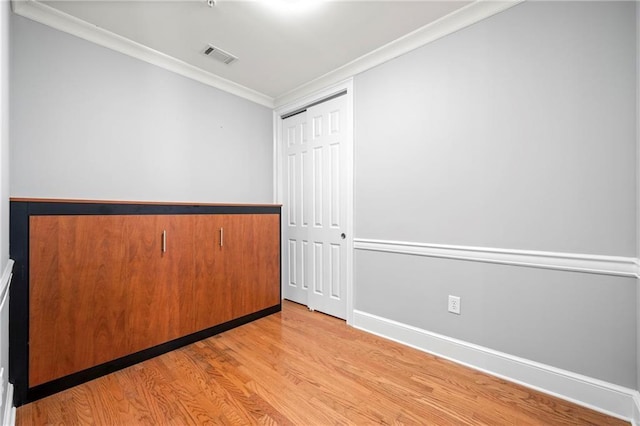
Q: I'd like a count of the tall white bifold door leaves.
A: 2